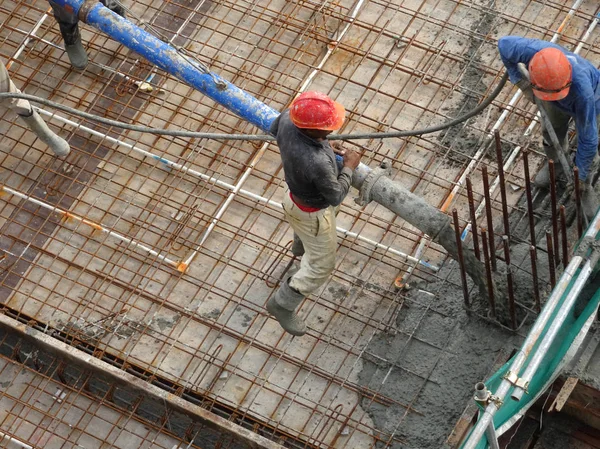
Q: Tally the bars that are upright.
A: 12